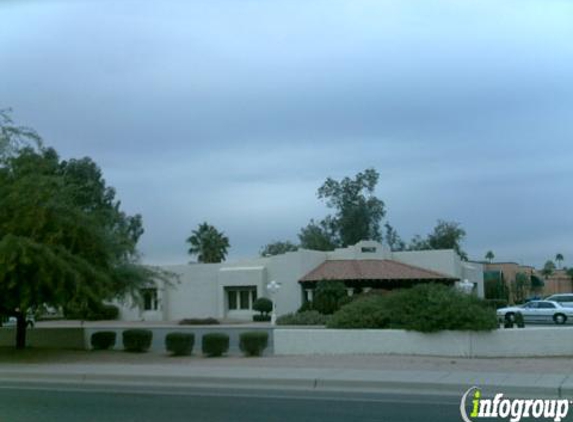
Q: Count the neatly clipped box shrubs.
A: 5